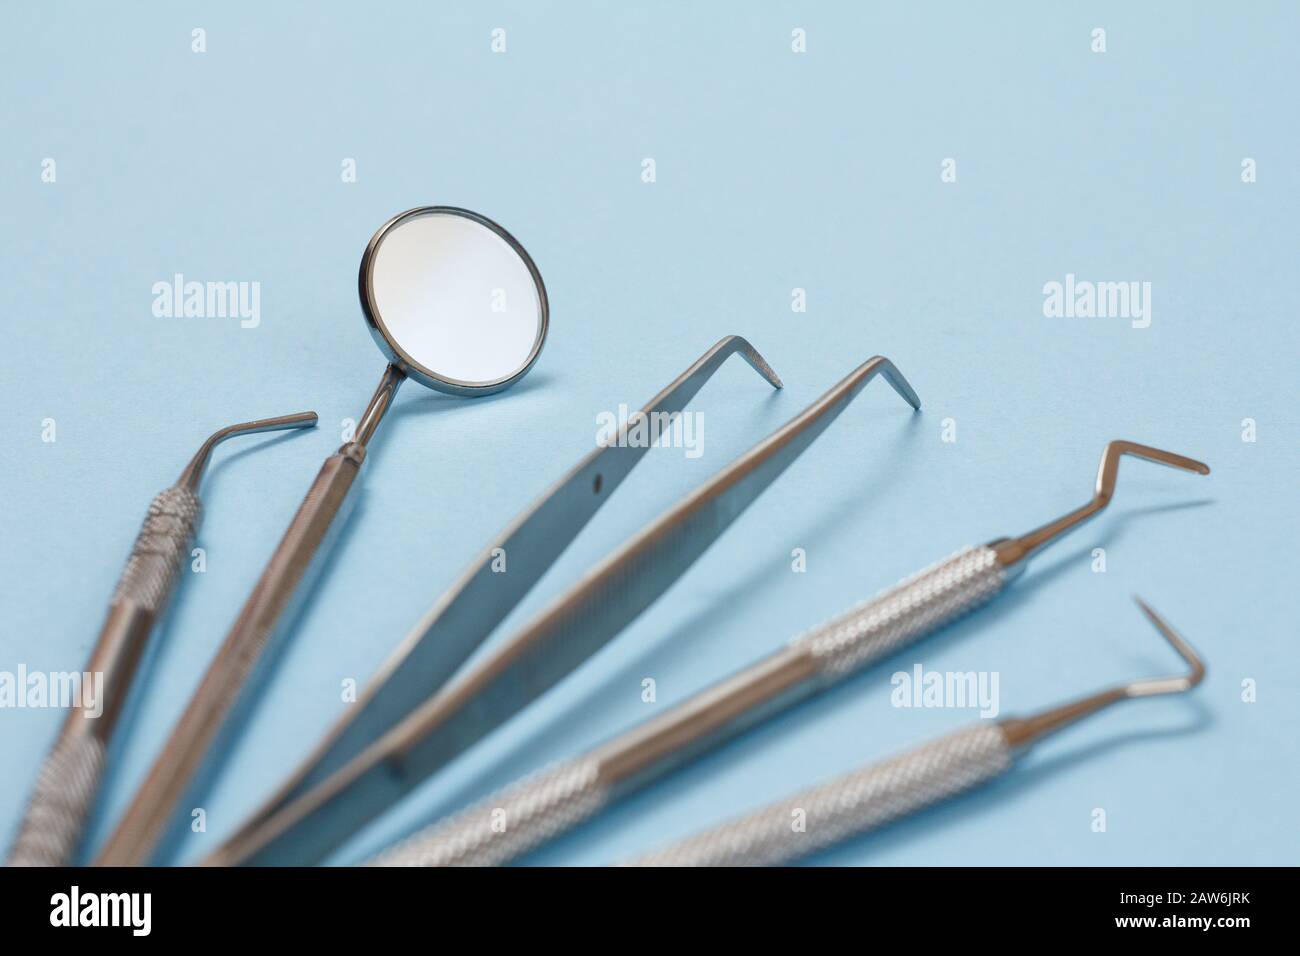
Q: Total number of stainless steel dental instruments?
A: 5